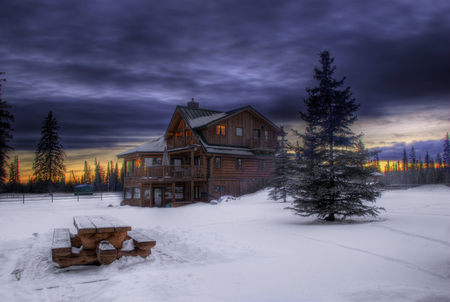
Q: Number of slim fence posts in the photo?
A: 4